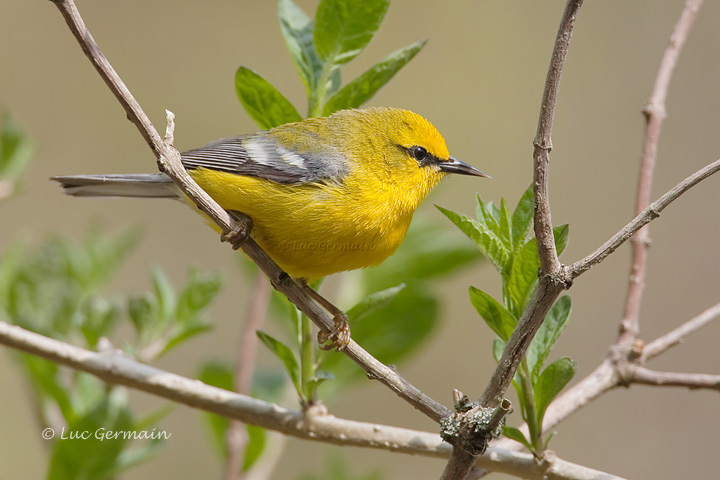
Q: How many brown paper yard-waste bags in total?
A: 0